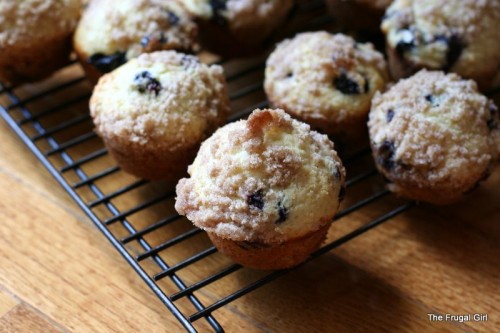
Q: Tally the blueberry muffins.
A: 9